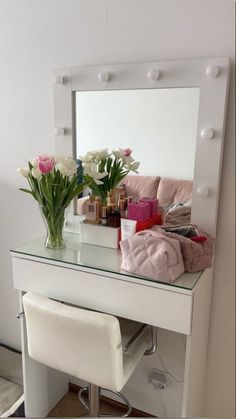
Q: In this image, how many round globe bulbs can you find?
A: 7